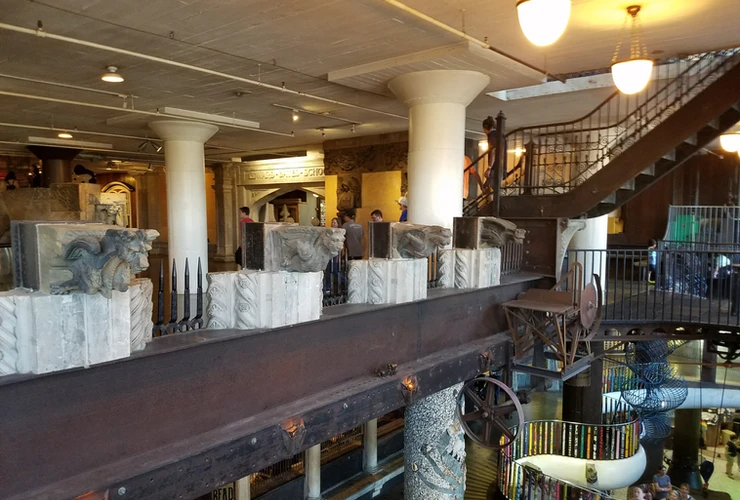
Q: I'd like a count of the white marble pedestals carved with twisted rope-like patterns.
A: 4